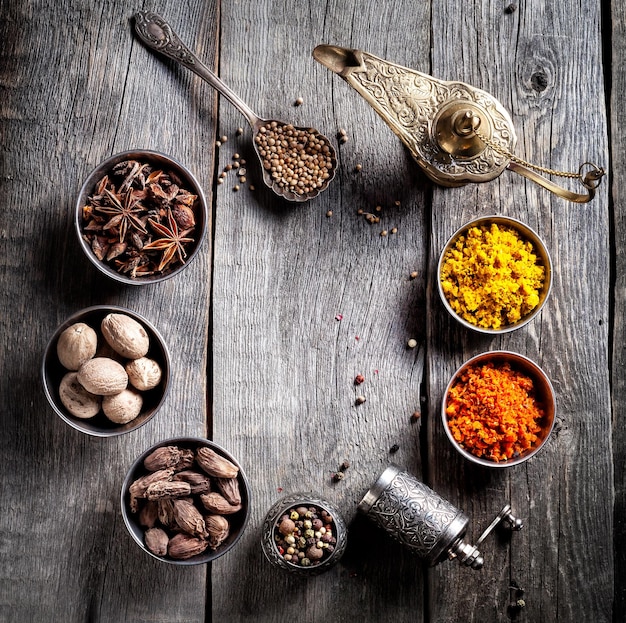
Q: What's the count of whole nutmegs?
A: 6